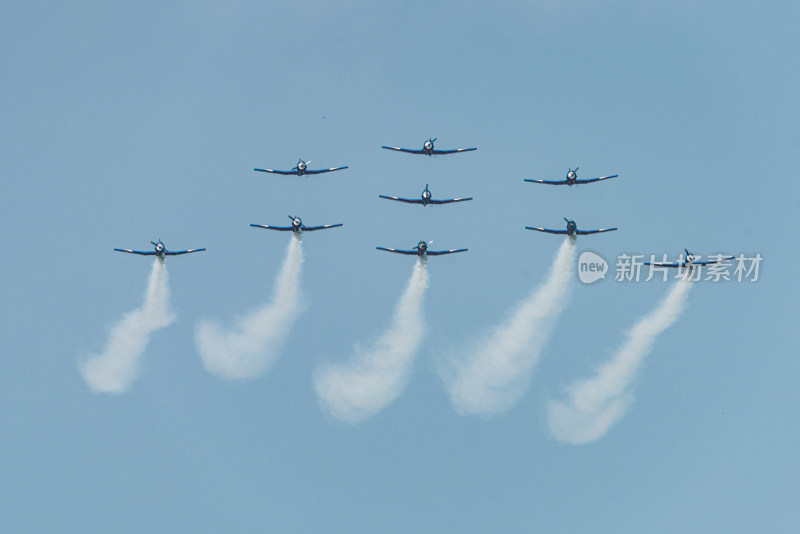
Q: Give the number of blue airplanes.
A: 9